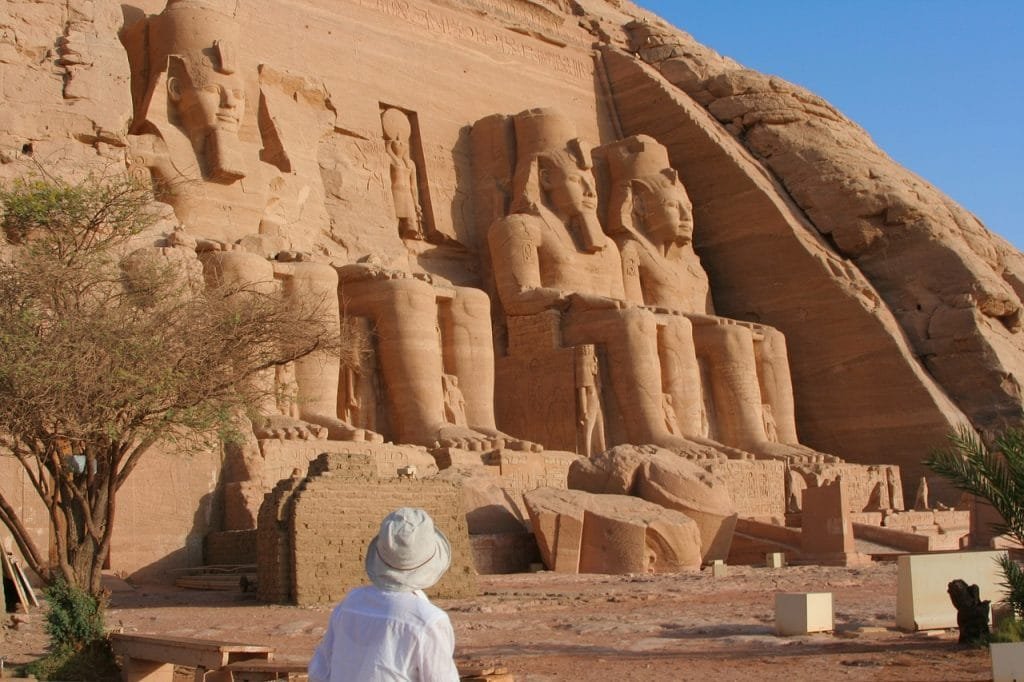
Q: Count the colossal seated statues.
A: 4